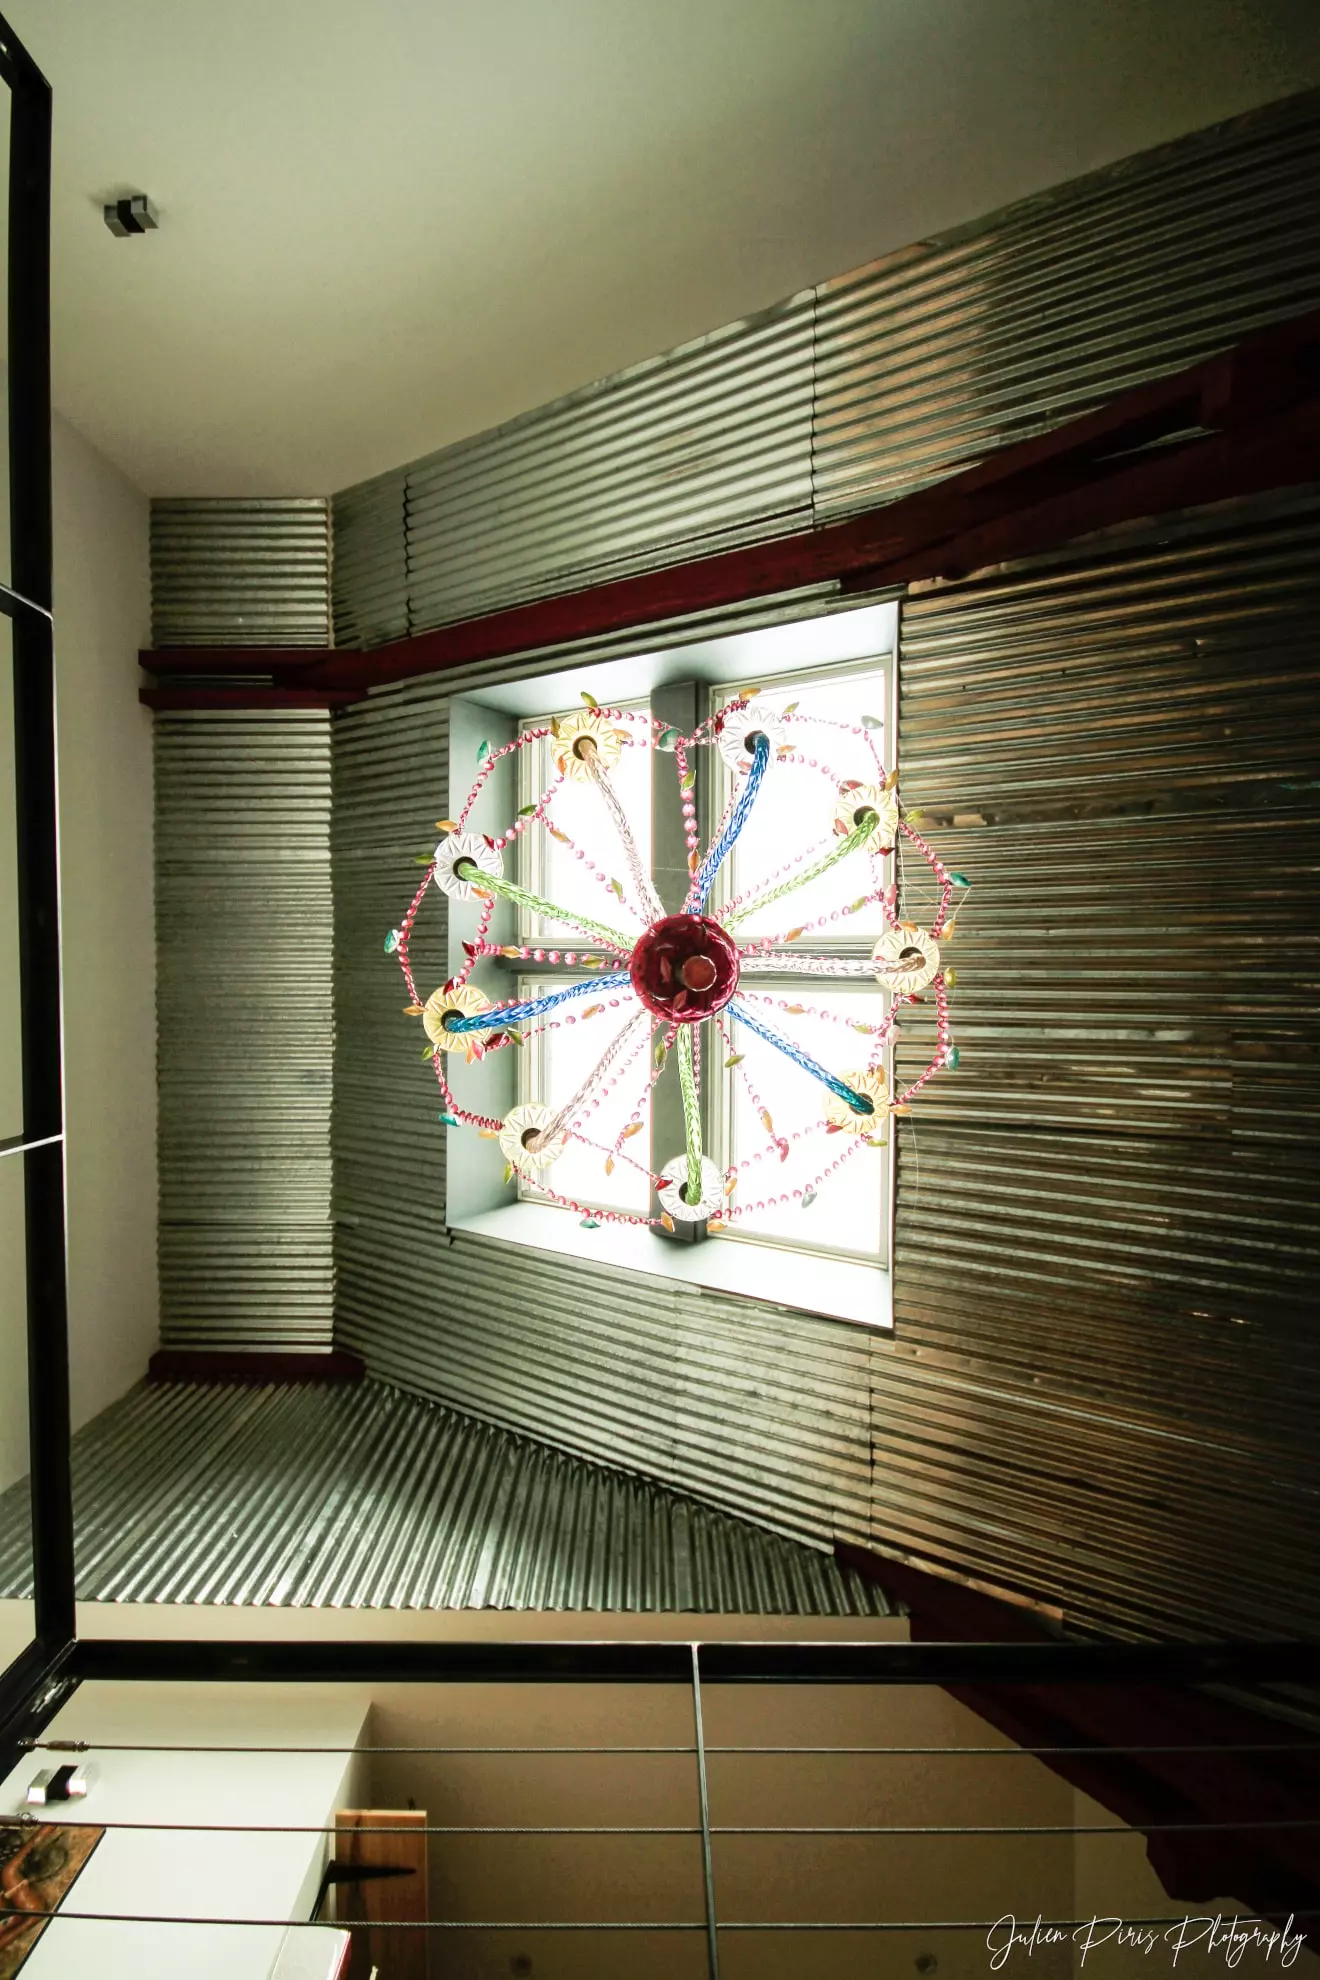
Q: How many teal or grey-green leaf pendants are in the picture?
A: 9